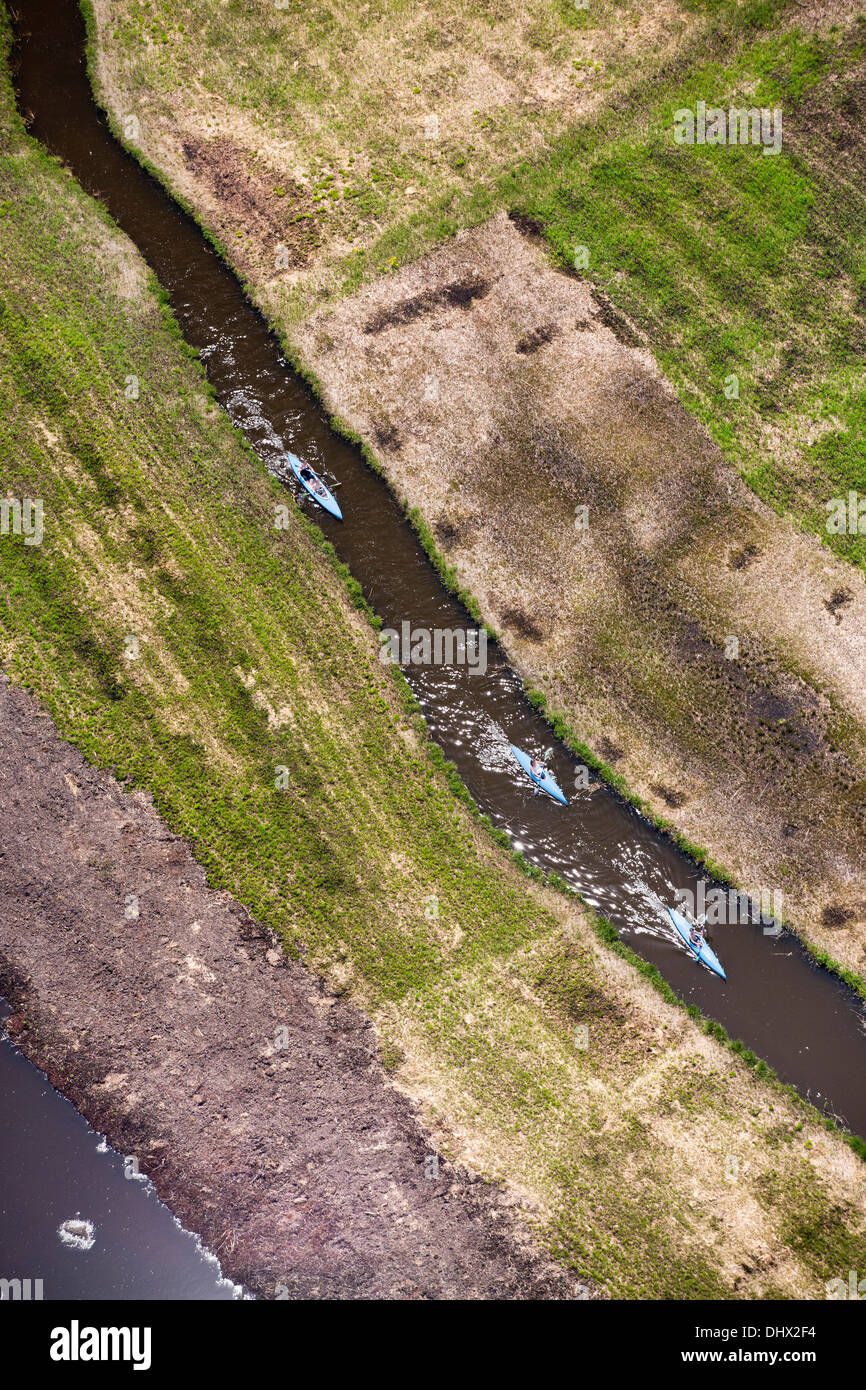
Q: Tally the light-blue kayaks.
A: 3